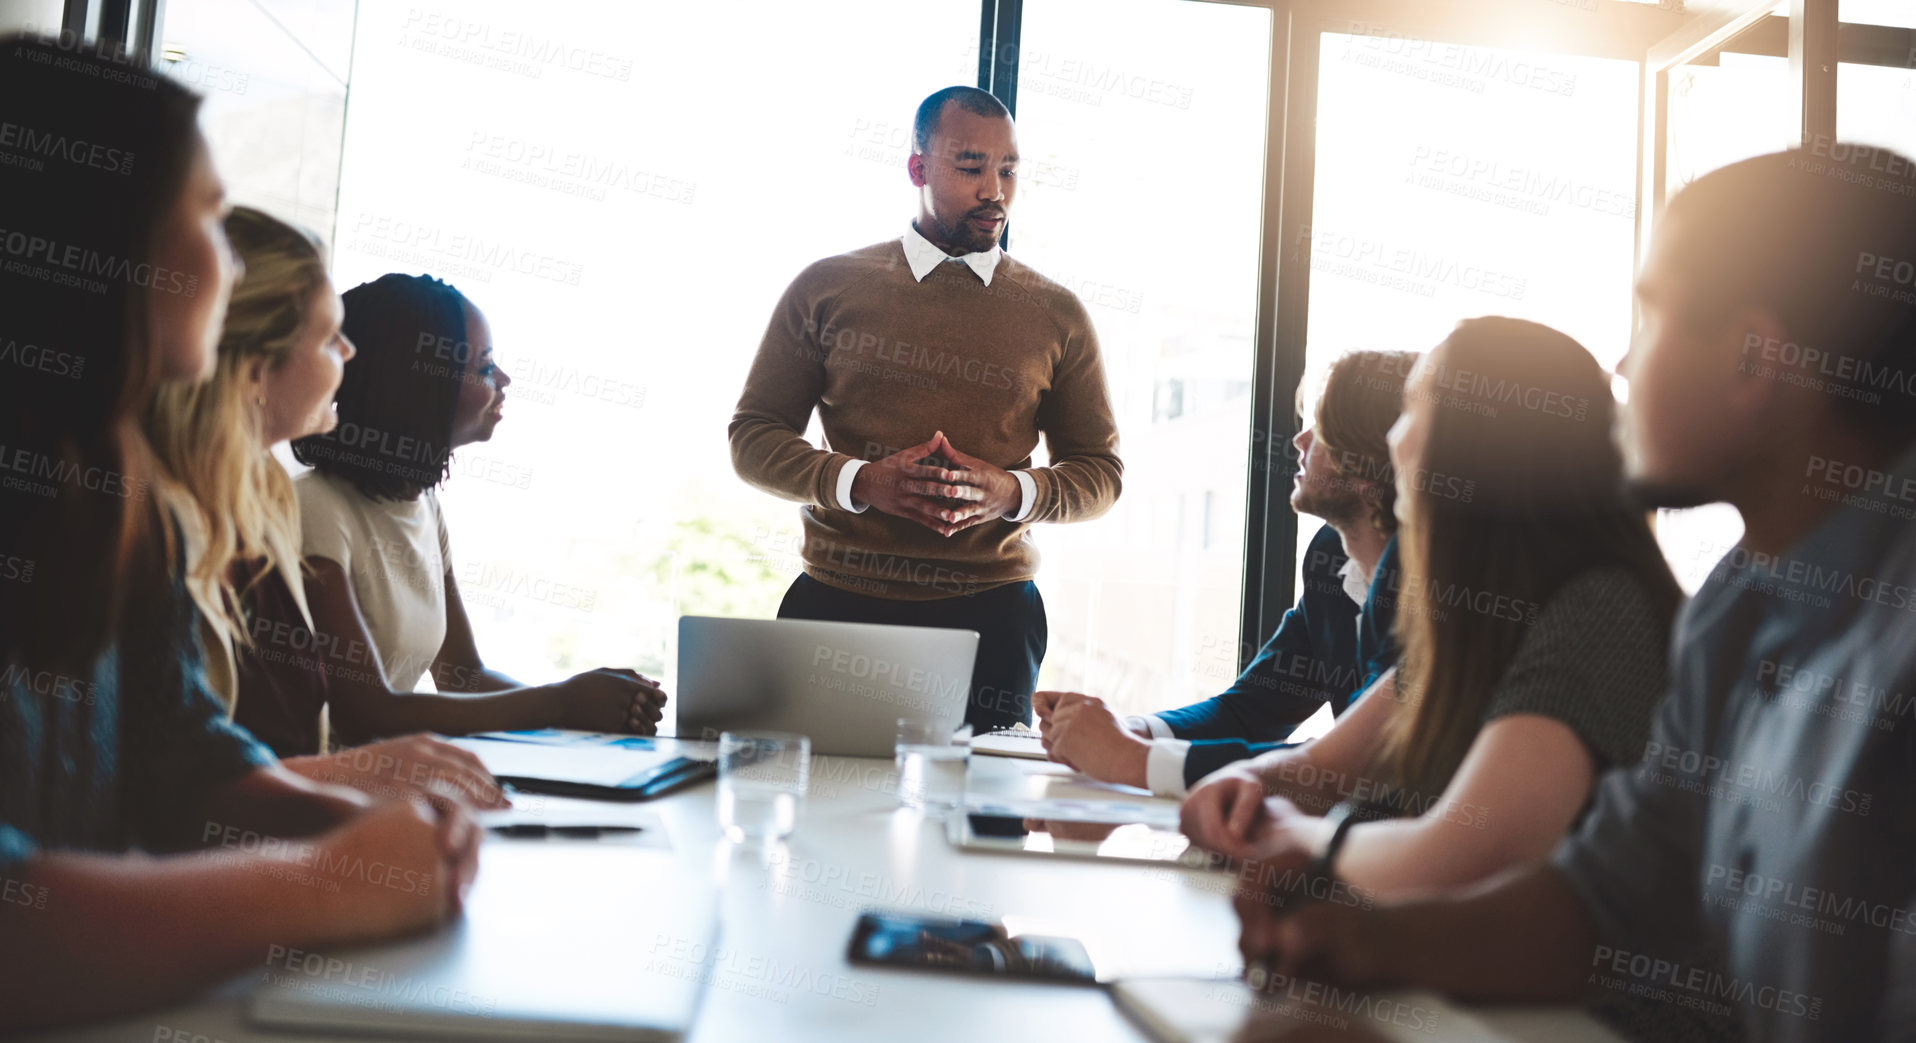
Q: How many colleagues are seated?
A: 6